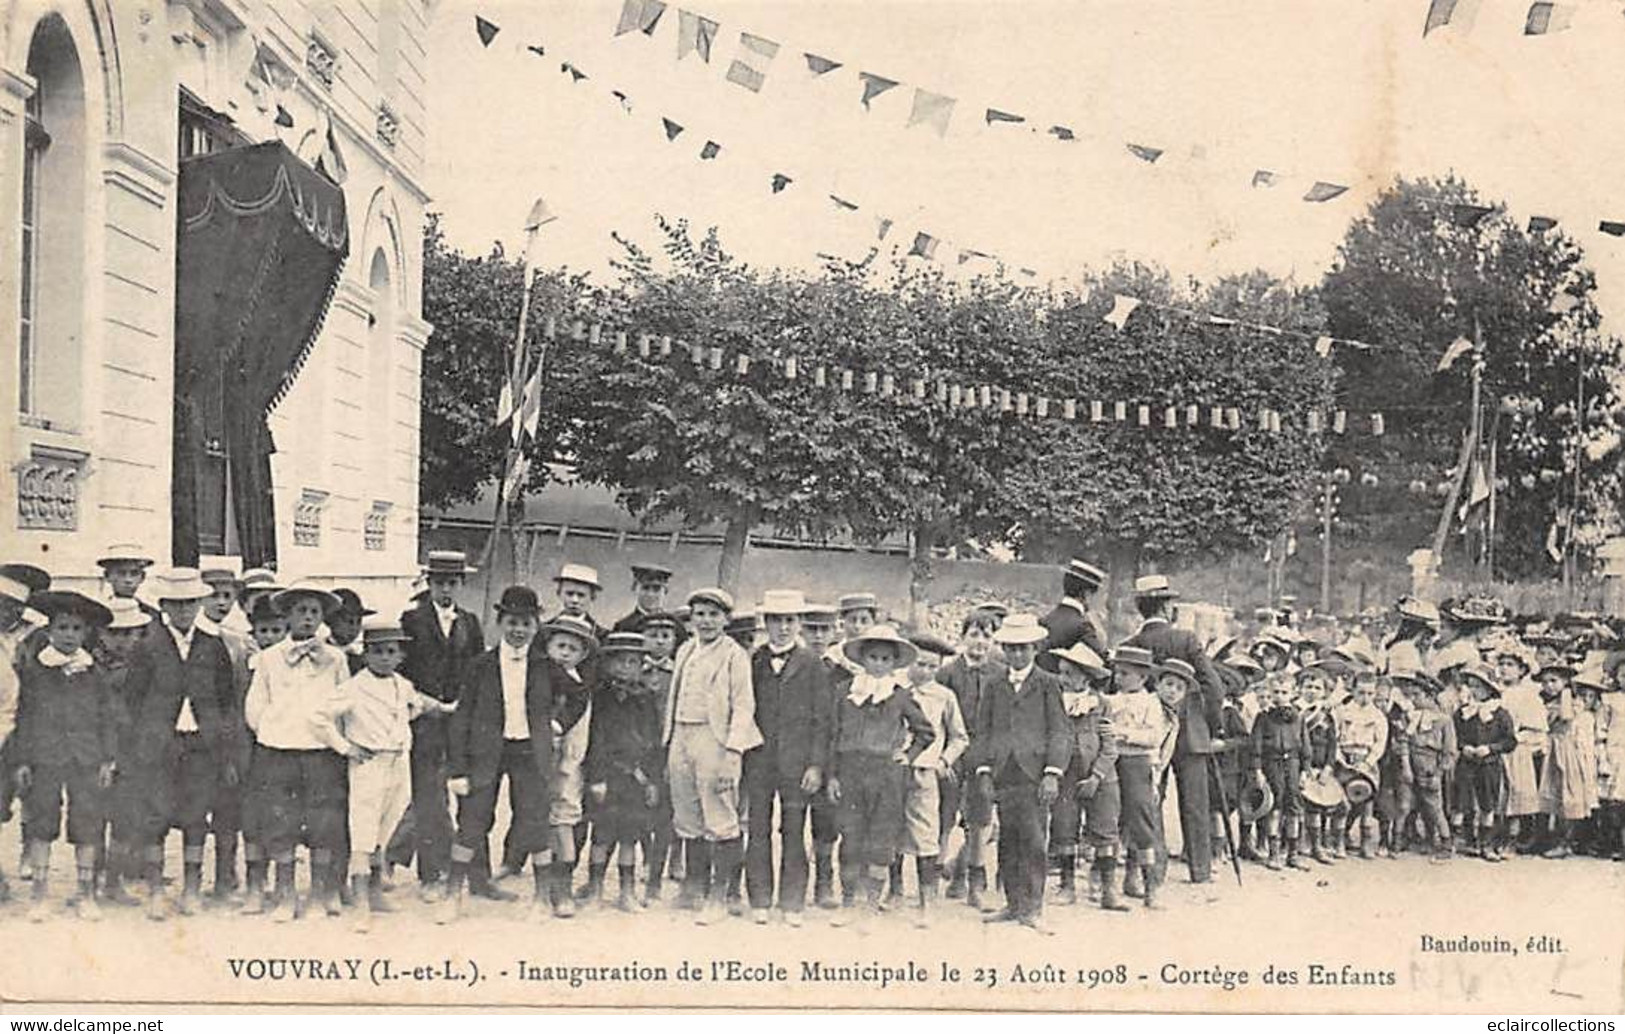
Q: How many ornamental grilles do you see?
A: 5